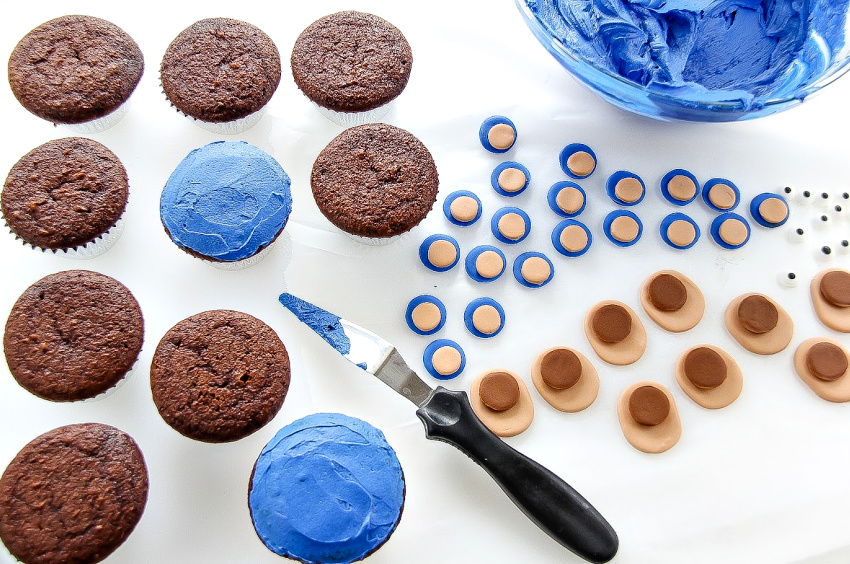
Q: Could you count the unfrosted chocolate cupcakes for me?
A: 8